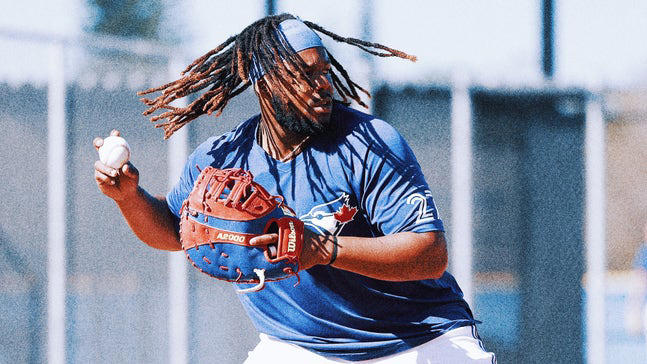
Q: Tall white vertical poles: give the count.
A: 4